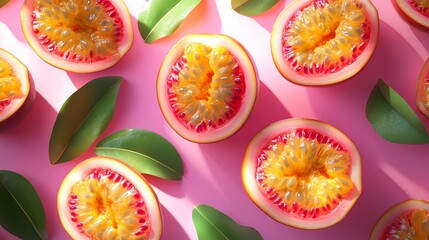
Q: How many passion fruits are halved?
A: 9